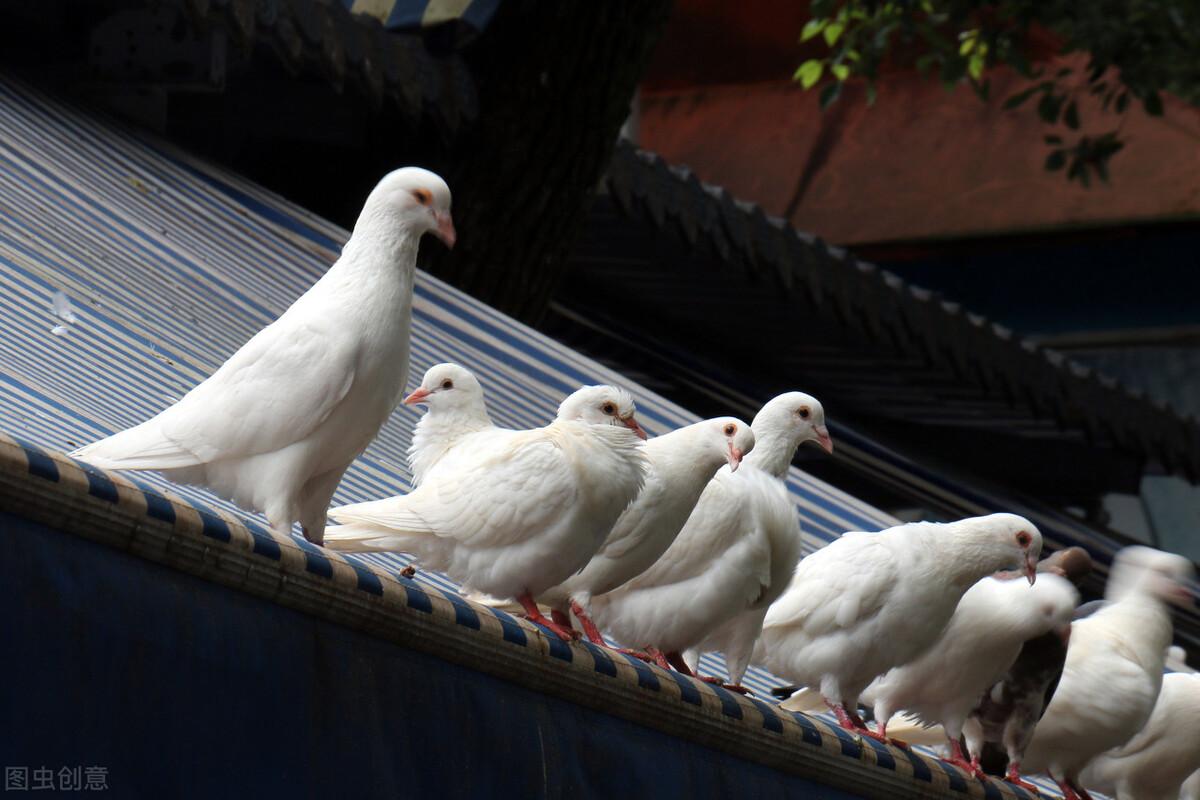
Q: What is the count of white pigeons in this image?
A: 9